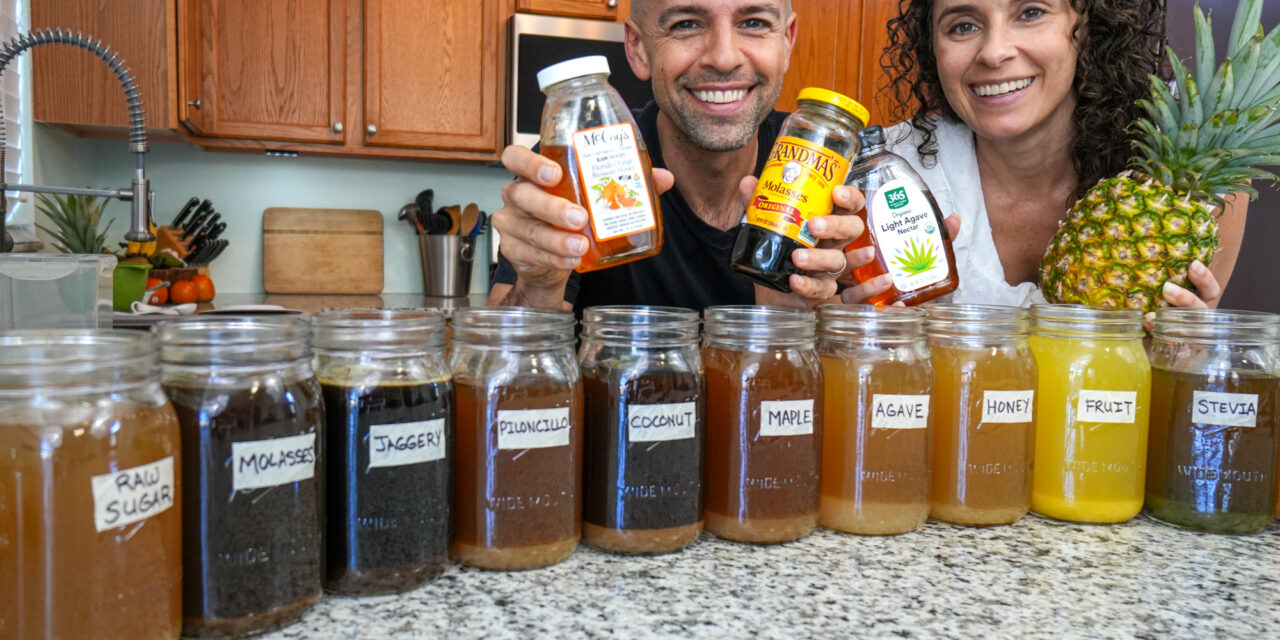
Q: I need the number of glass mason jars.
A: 10